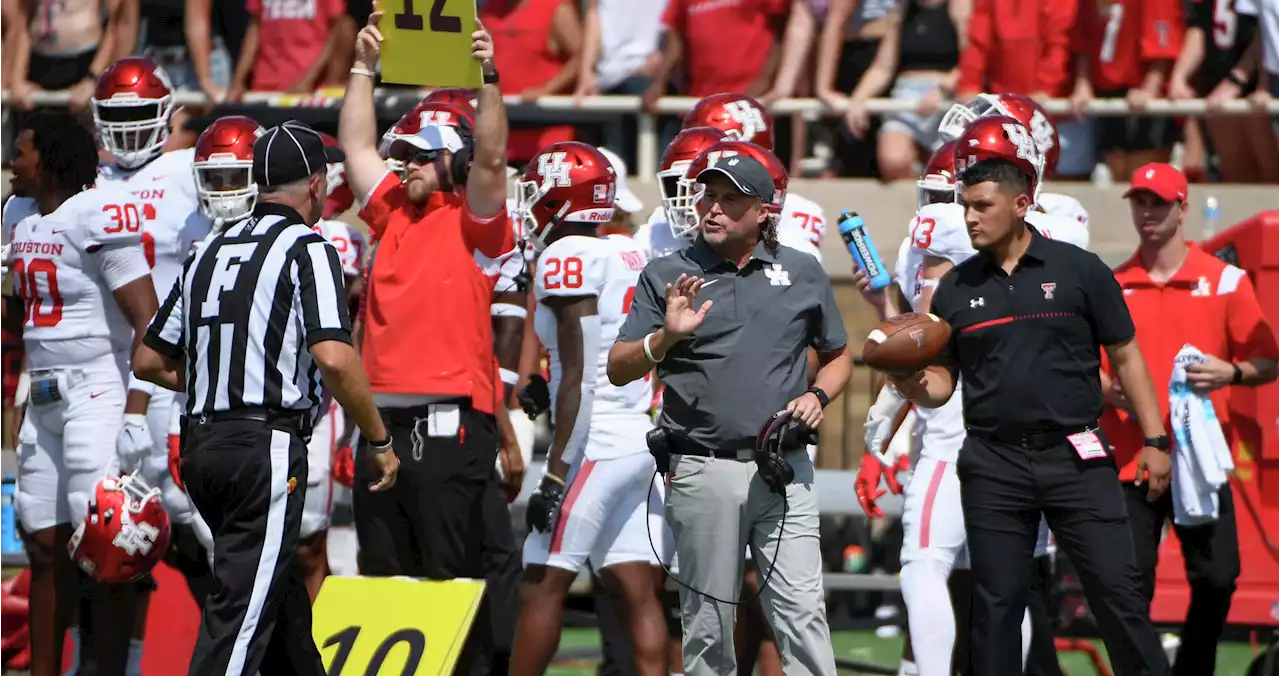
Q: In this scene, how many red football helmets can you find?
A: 13